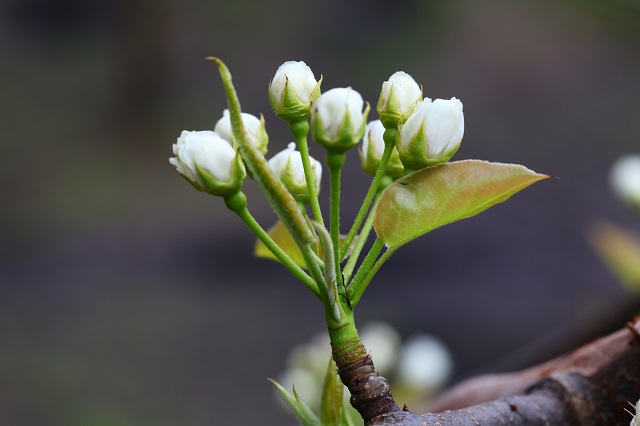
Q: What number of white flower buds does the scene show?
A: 8